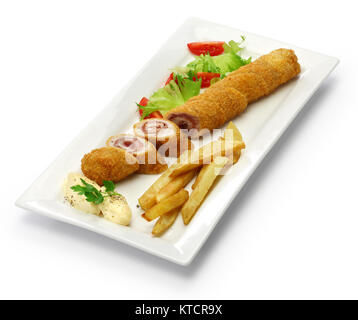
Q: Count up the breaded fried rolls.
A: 2